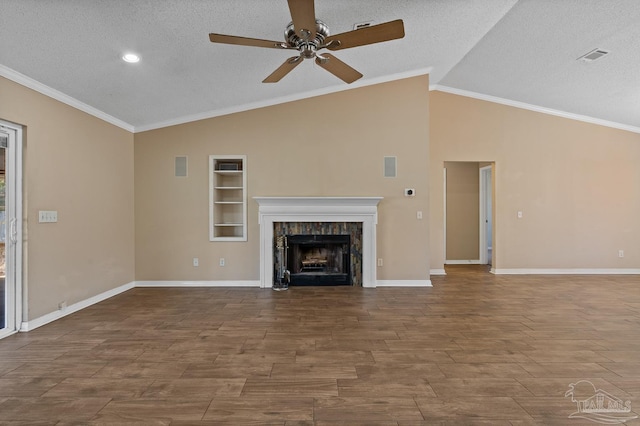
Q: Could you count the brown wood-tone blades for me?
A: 5